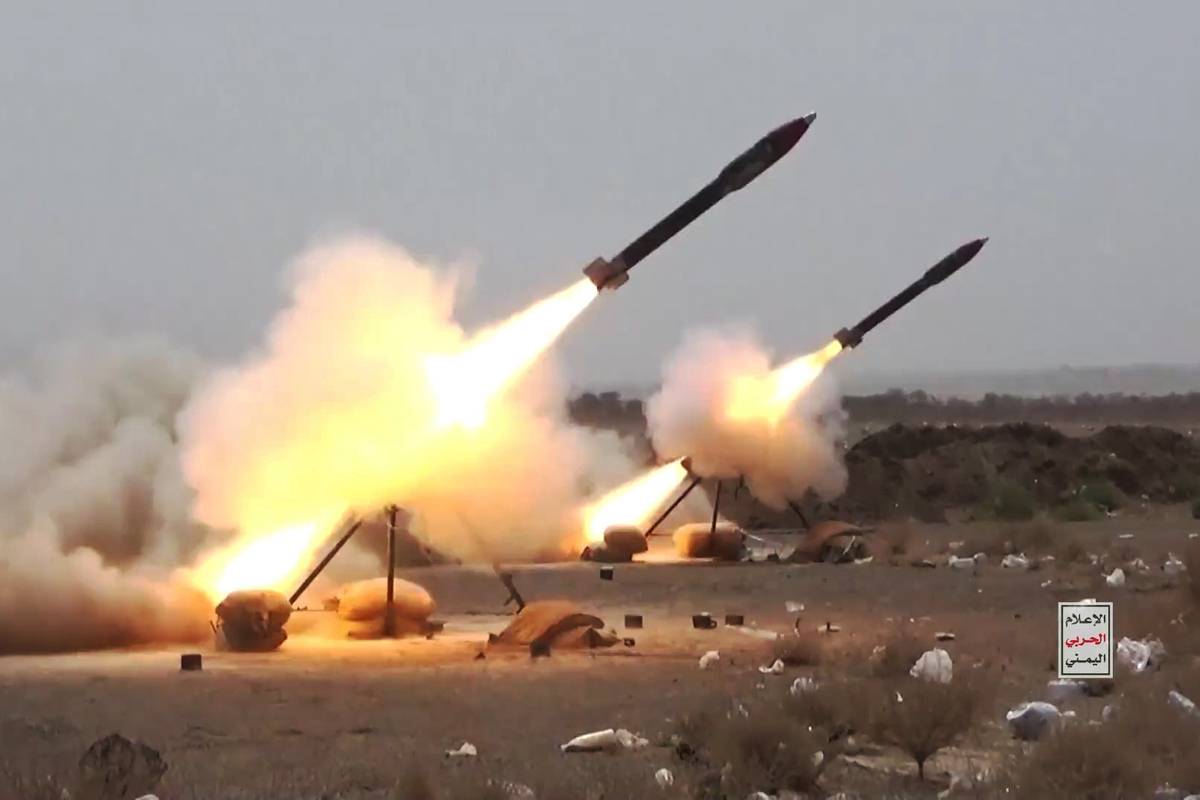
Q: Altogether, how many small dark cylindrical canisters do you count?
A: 5